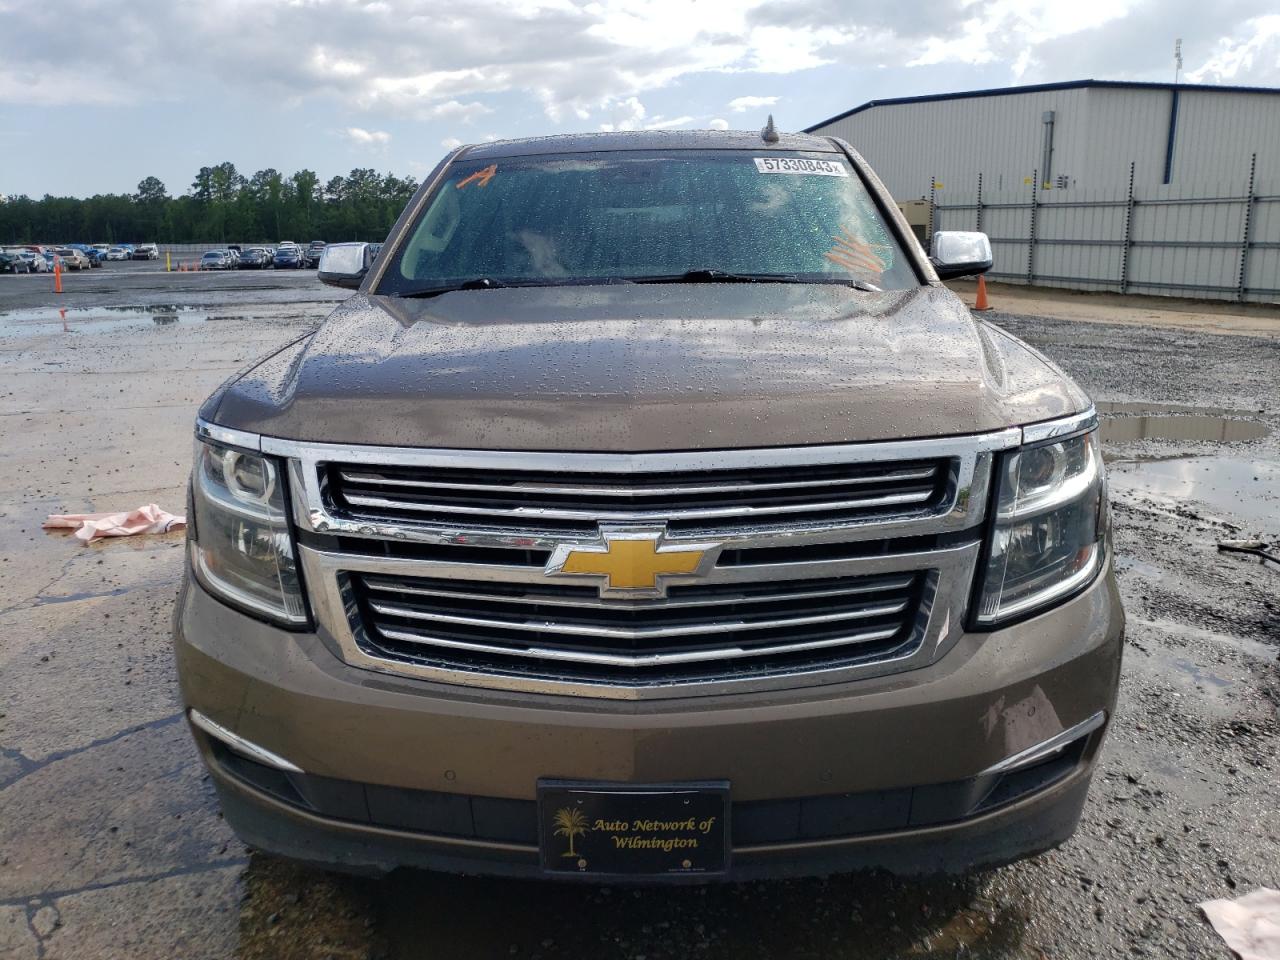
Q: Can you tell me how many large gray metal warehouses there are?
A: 1